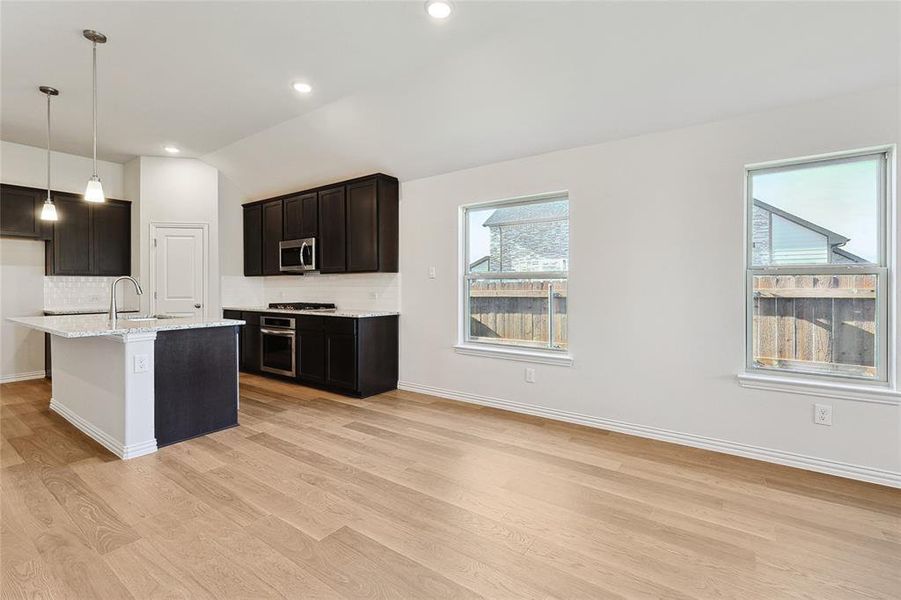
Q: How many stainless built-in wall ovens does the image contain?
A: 1